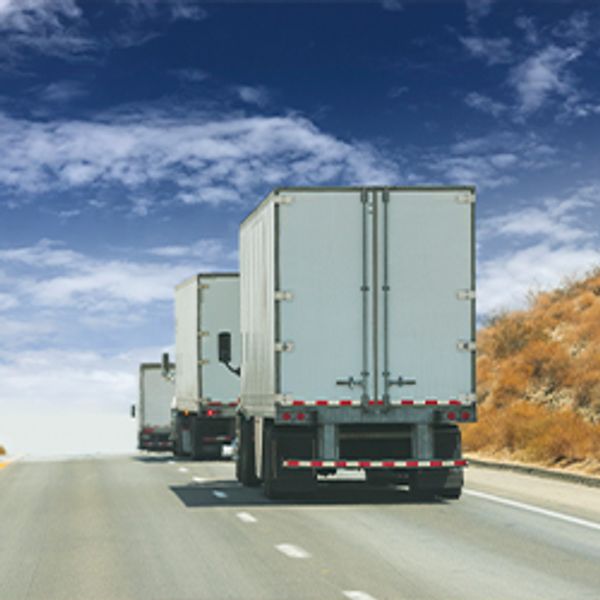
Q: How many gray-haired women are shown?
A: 0